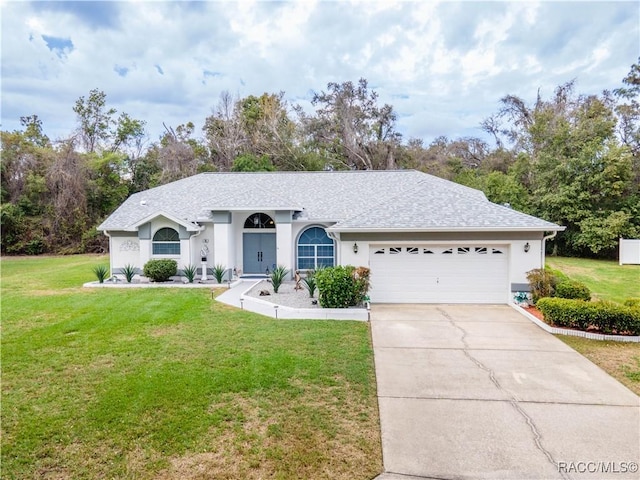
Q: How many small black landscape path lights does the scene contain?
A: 5